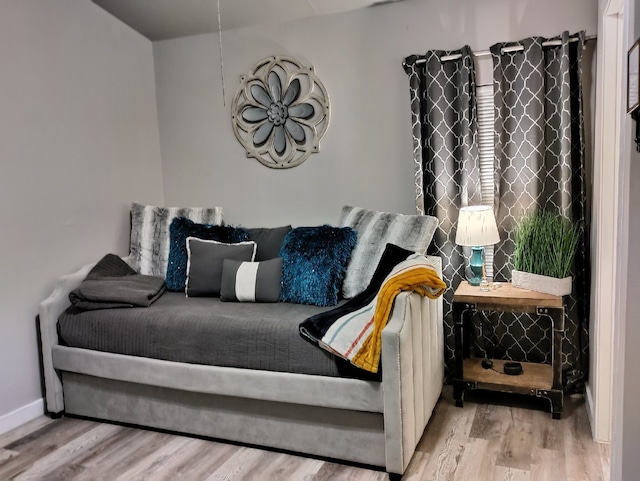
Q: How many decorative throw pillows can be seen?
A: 7